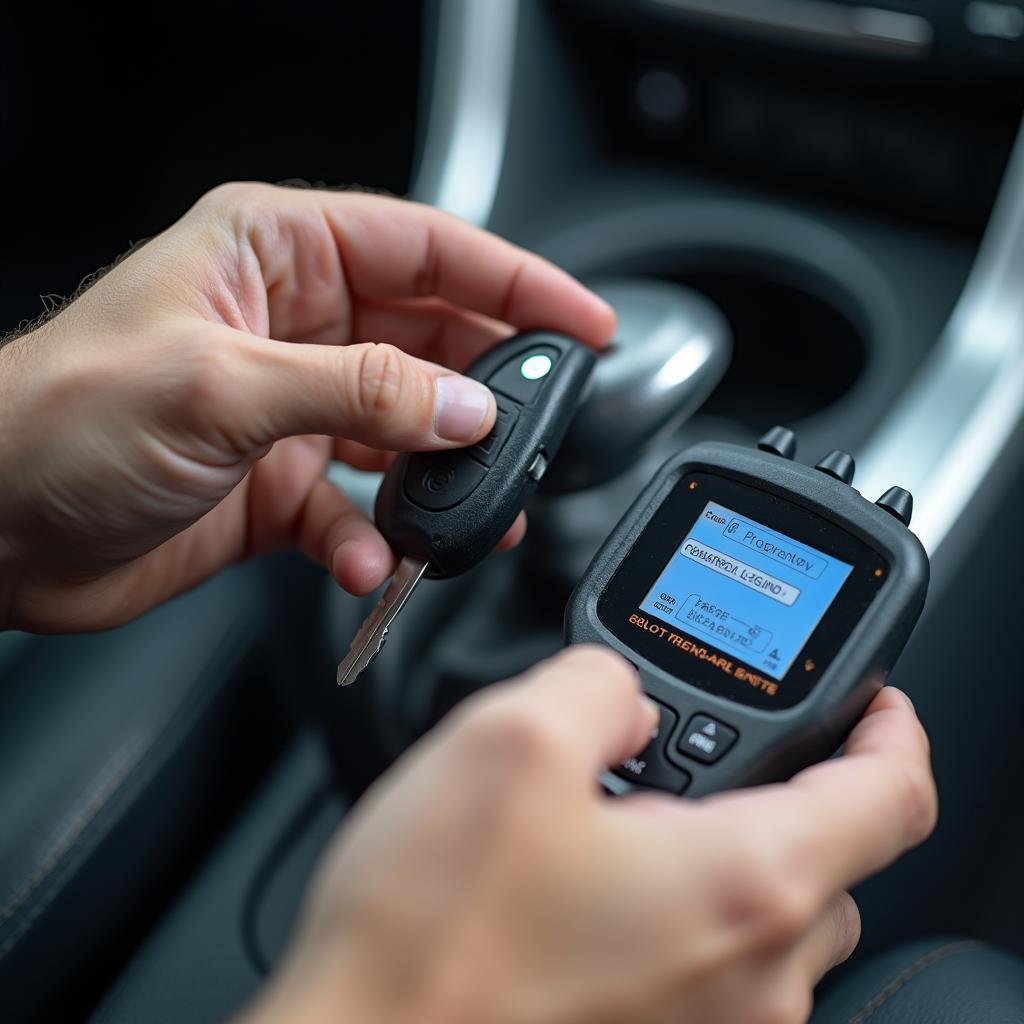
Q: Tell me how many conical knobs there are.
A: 3